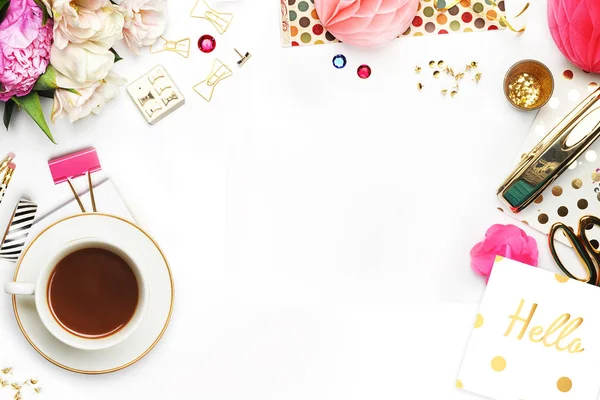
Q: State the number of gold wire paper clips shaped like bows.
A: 3